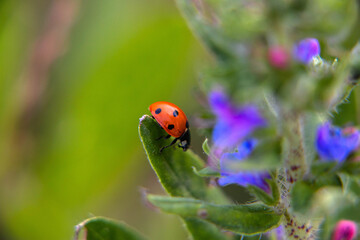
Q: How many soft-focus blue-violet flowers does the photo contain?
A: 4